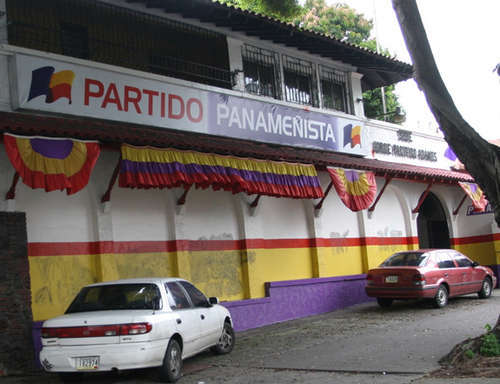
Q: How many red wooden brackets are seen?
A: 8